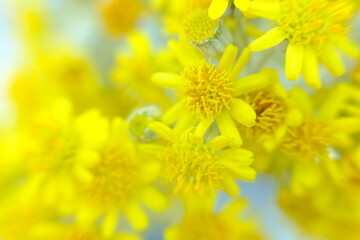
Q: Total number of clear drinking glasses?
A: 0